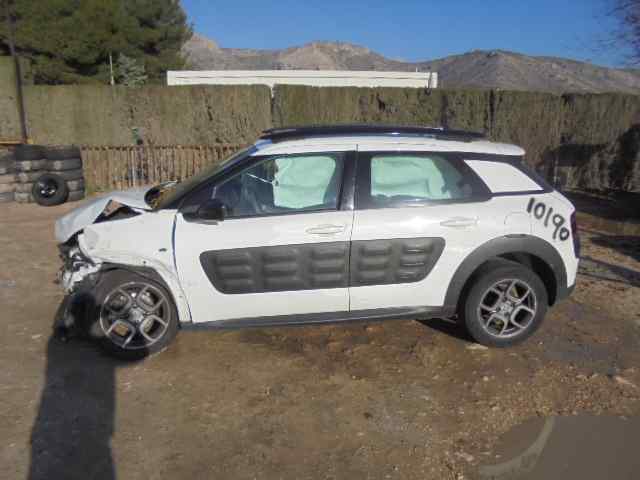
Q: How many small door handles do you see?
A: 2